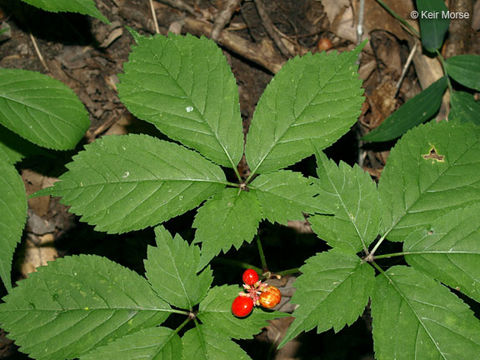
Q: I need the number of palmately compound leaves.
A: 3